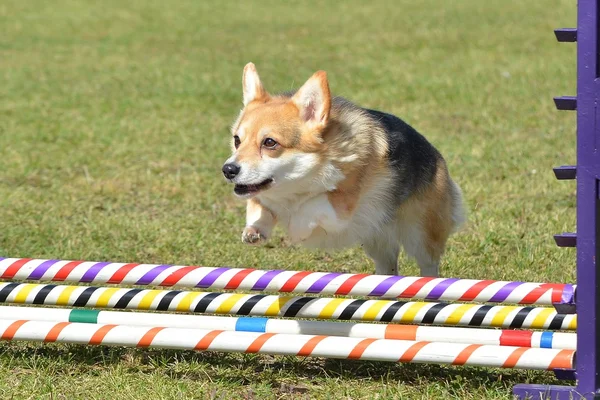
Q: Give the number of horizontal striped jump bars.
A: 4